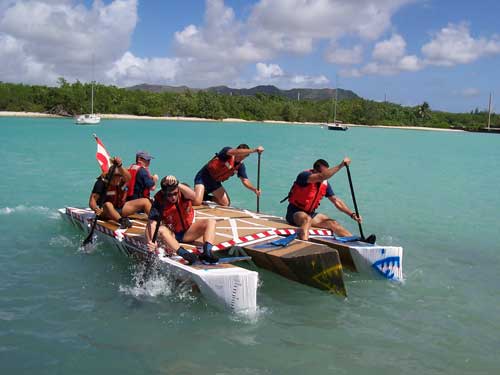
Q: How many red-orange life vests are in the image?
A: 5